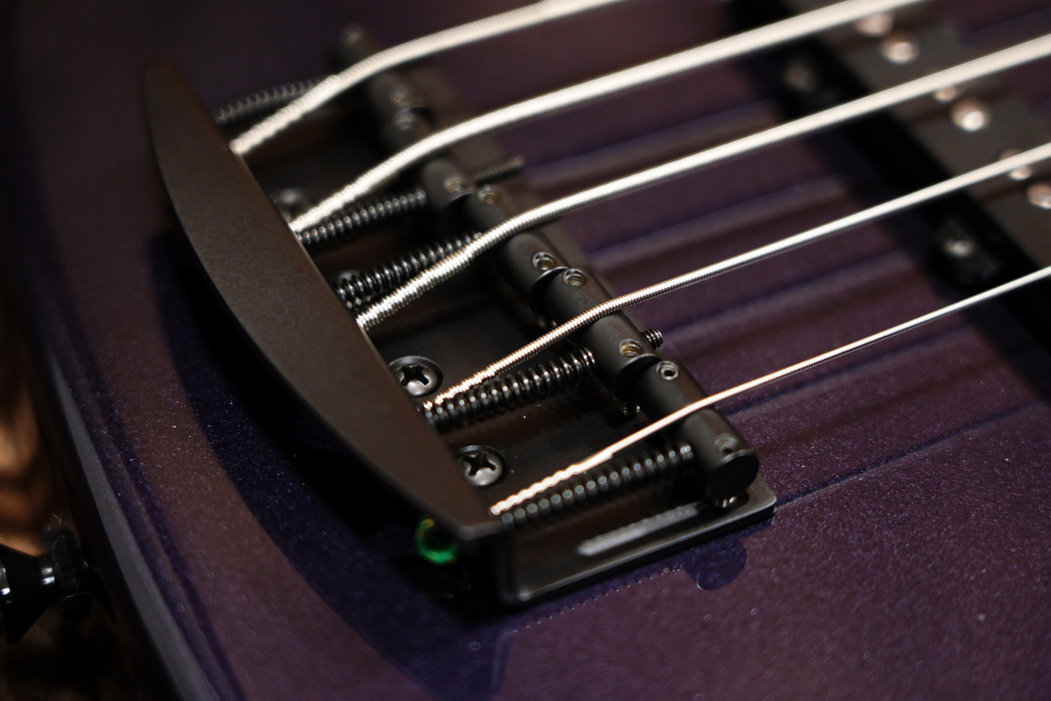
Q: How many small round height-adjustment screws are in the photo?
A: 10